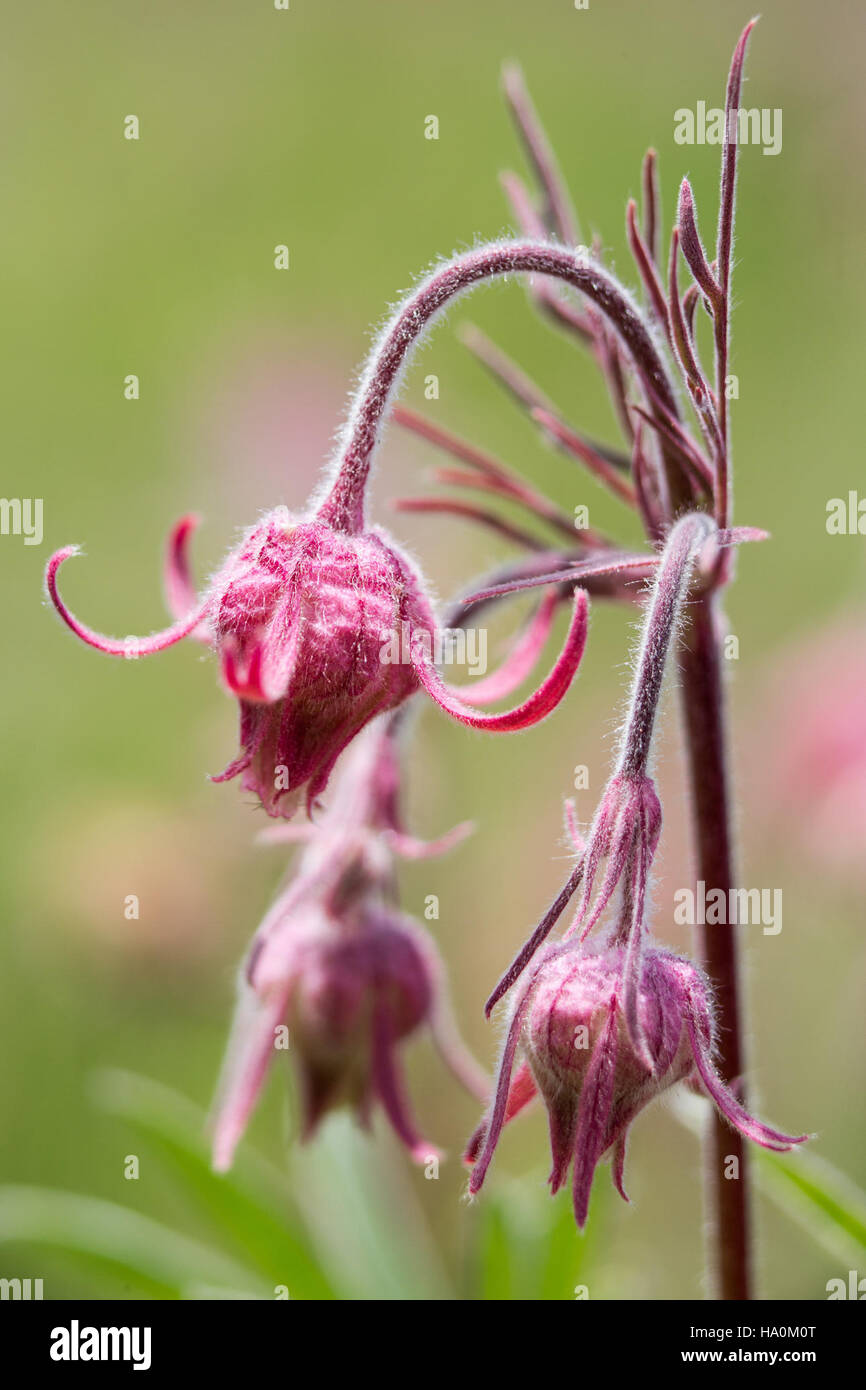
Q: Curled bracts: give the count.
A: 5